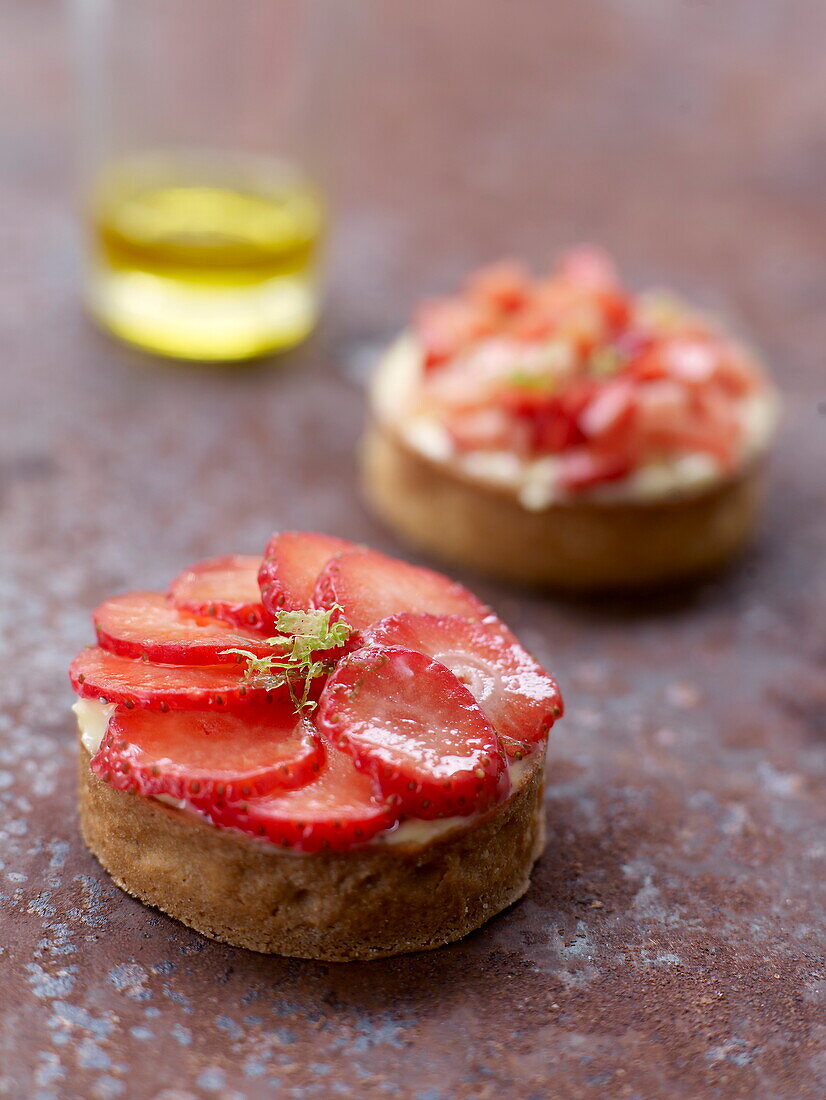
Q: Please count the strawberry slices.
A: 9